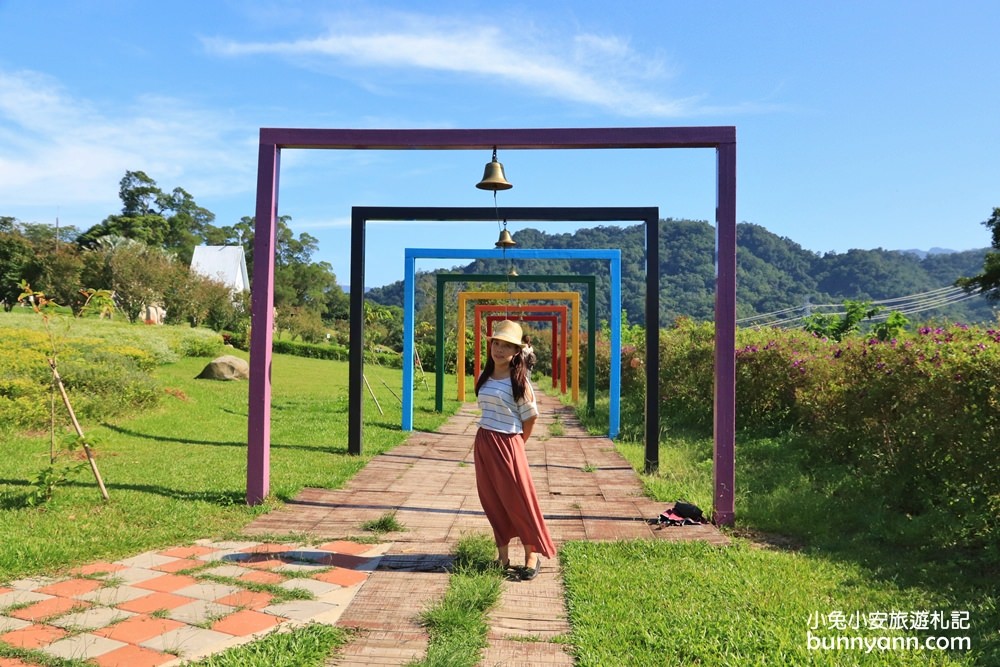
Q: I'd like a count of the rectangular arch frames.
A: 7